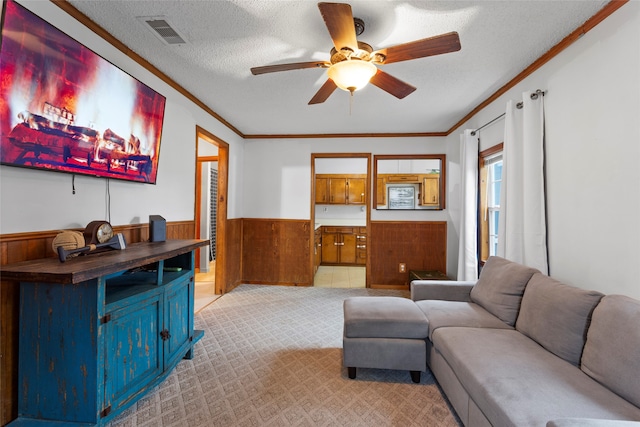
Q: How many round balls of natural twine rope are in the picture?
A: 1